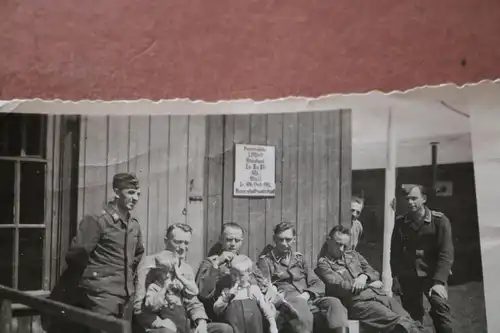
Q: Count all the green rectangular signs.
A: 0